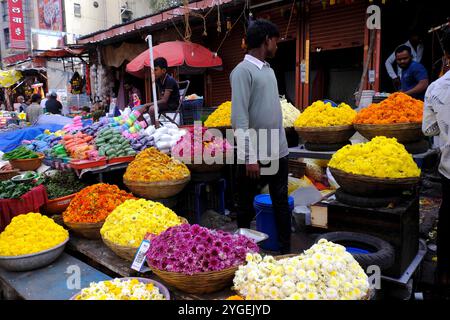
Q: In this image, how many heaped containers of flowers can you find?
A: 13